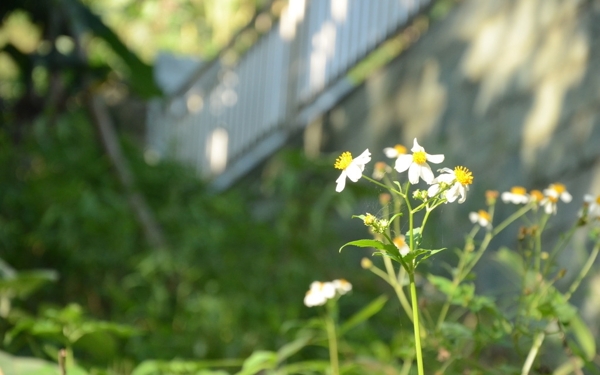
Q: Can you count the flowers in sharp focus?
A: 3